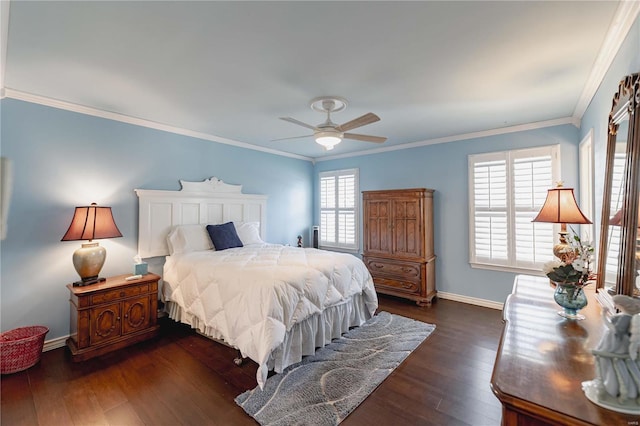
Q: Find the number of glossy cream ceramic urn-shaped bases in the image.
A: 1